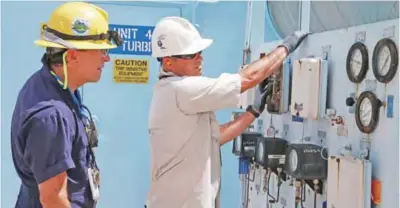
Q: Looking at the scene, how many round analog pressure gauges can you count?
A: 3